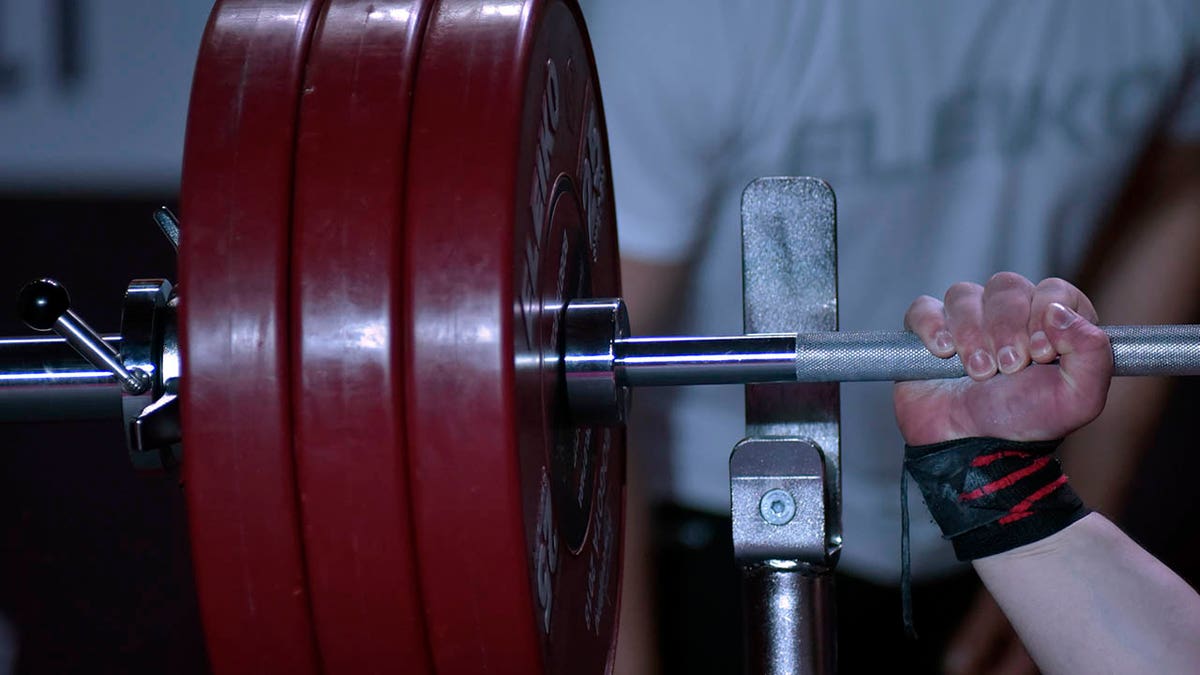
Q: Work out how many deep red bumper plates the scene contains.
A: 3